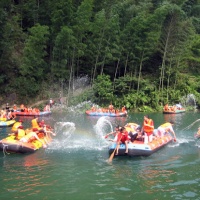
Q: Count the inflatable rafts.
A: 6